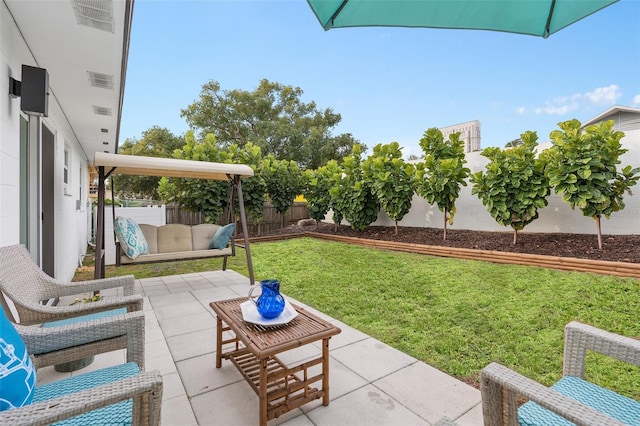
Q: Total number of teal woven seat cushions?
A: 3